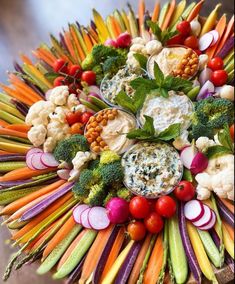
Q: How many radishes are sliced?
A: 11